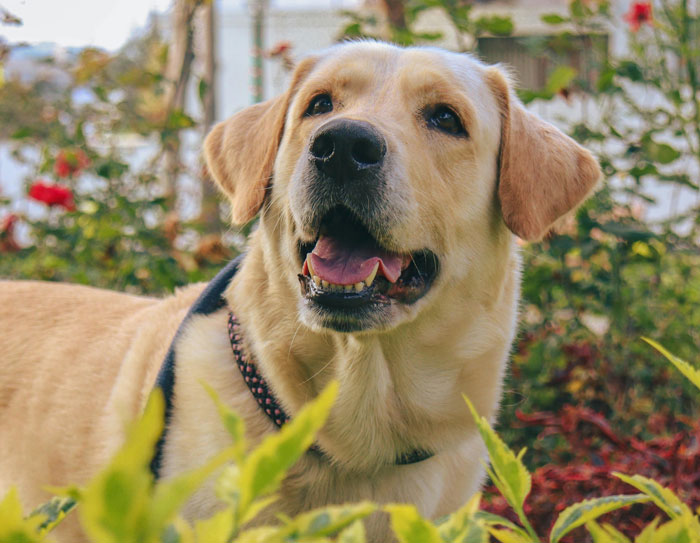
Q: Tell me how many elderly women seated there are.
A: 0